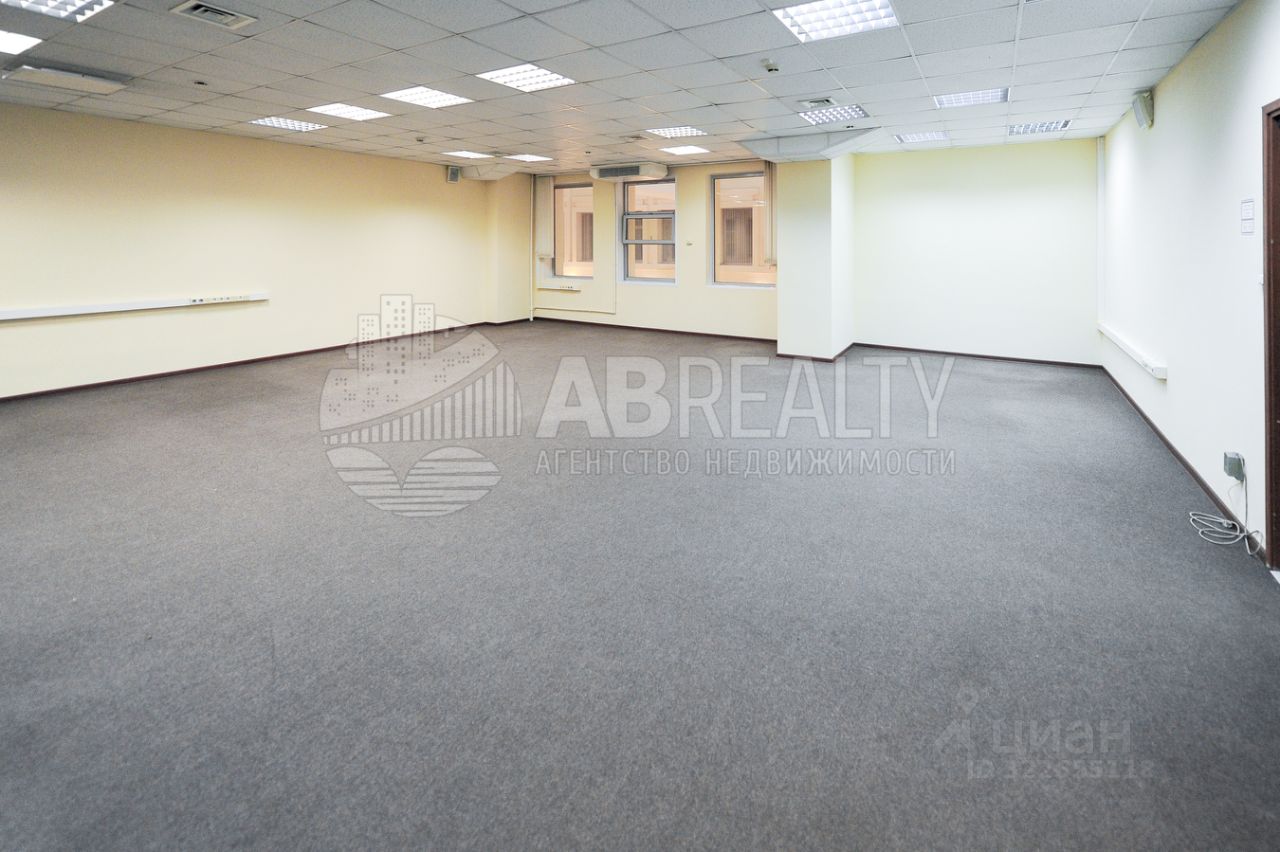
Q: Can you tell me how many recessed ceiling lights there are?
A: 15